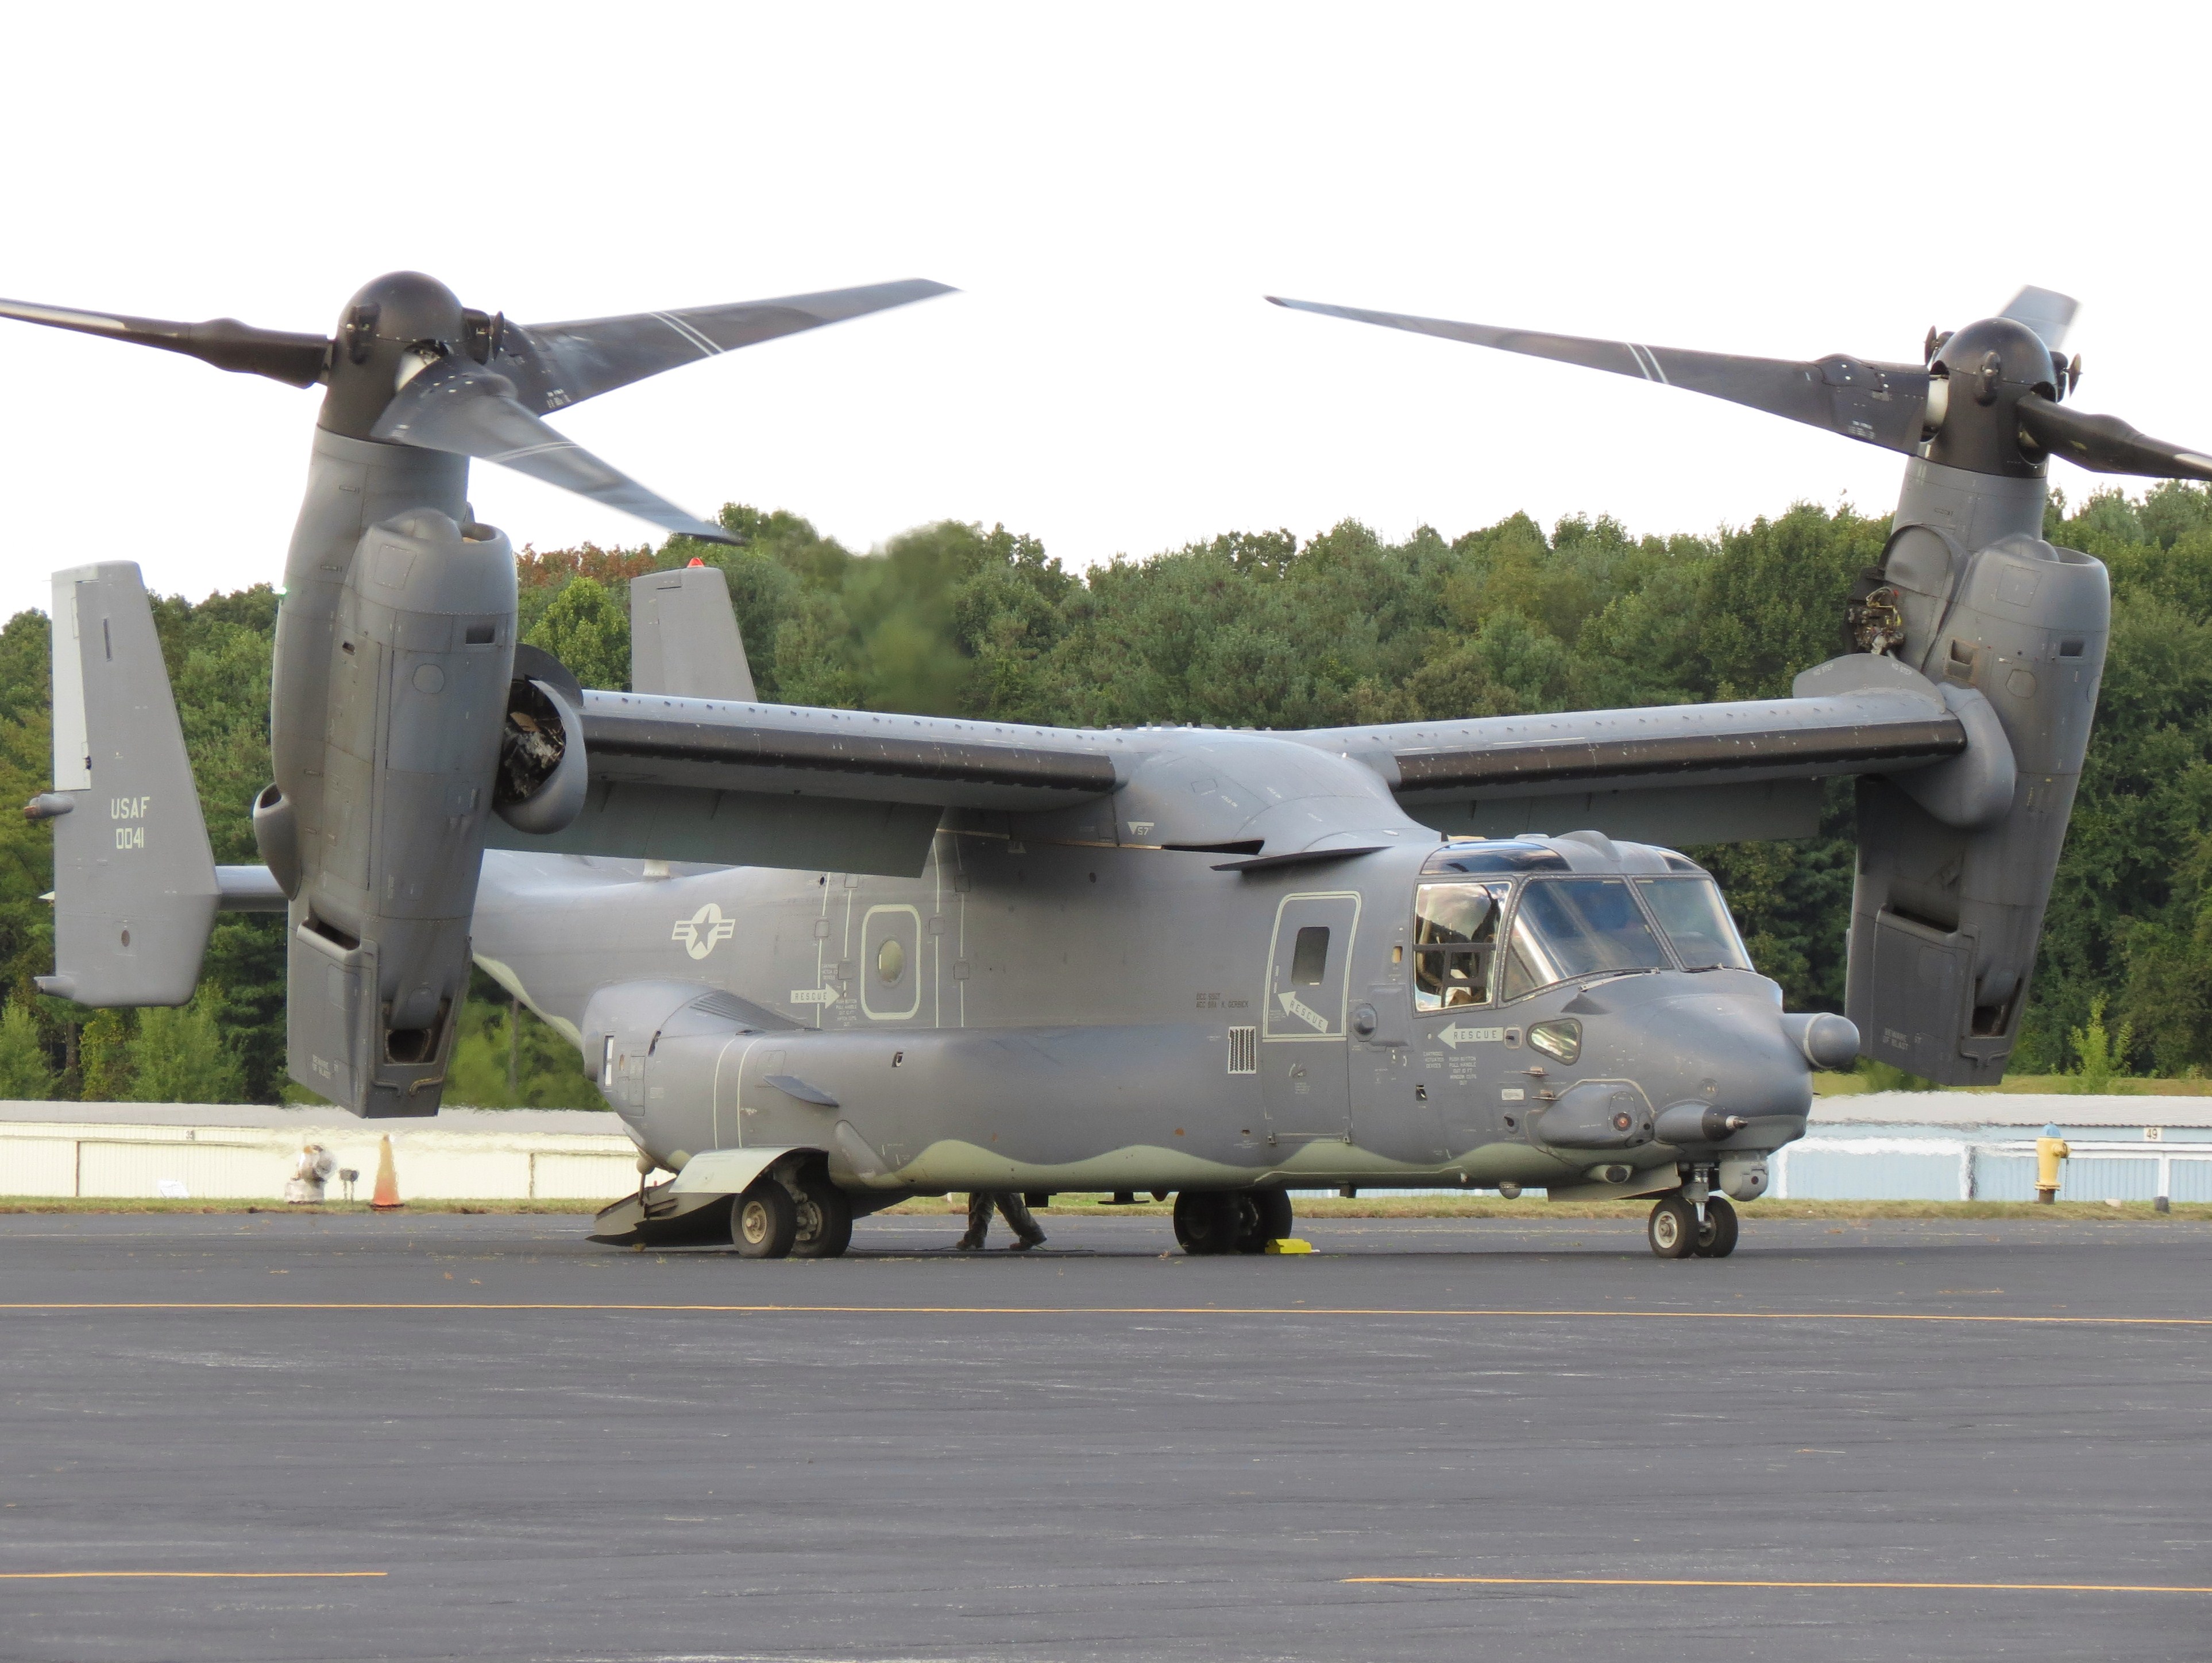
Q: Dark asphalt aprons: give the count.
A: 1